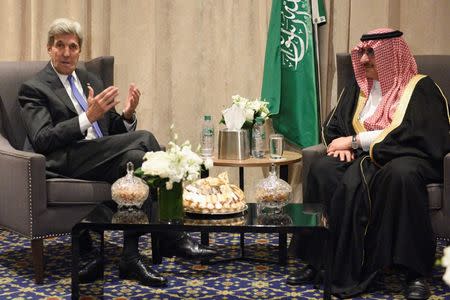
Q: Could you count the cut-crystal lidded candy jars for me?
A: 2